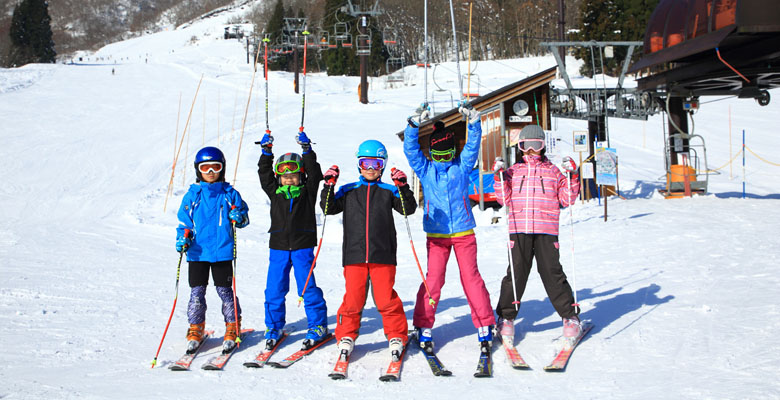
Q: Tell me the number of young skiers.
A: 5